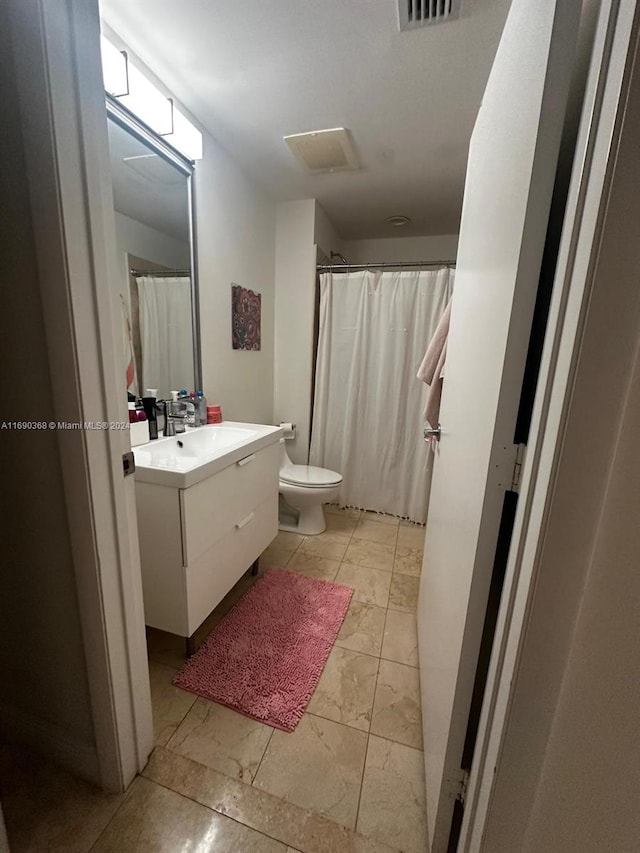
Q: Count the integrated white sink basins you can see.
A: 1